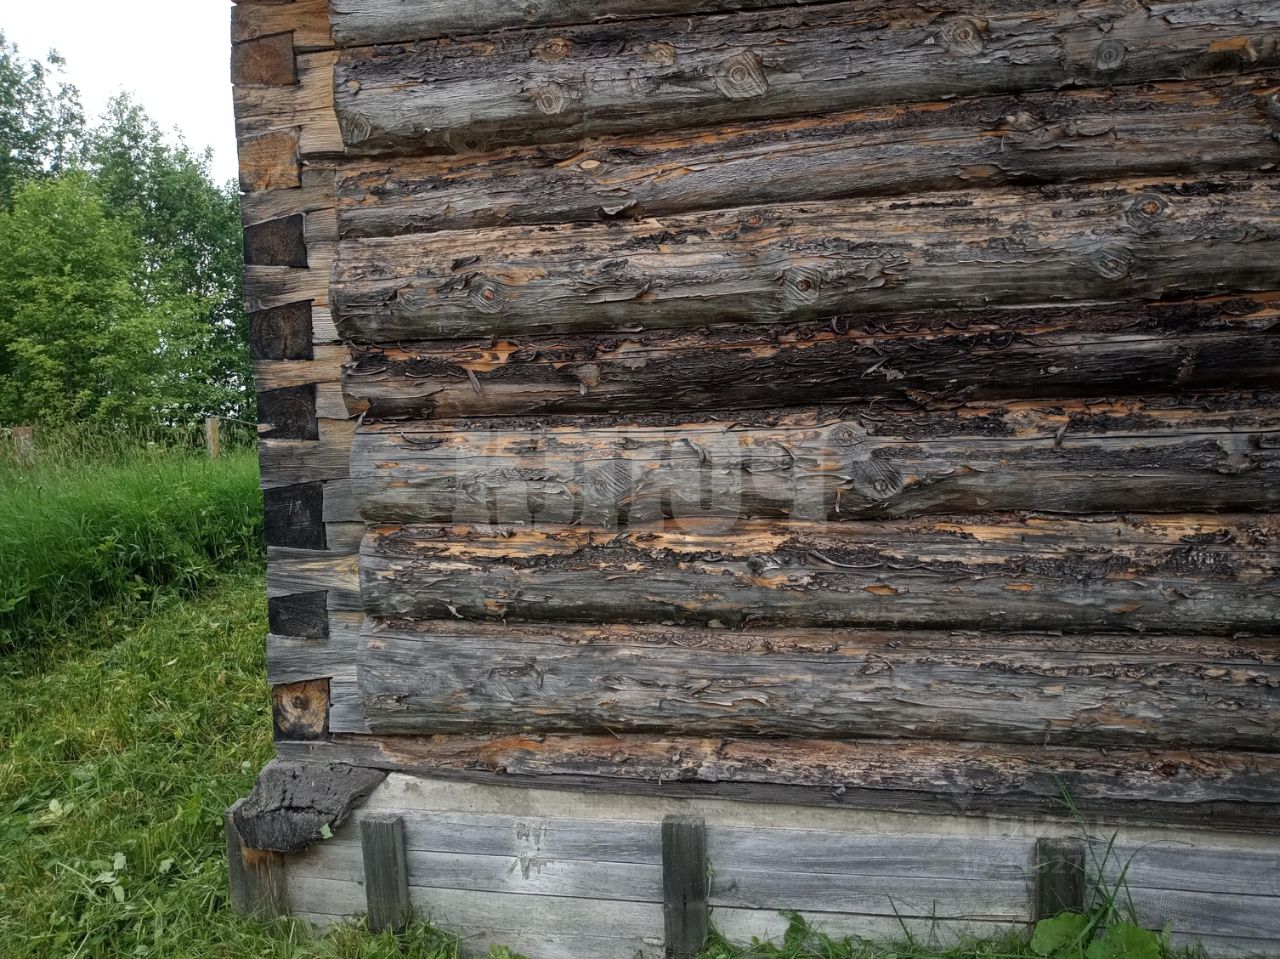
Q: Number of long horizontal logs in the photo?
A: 9